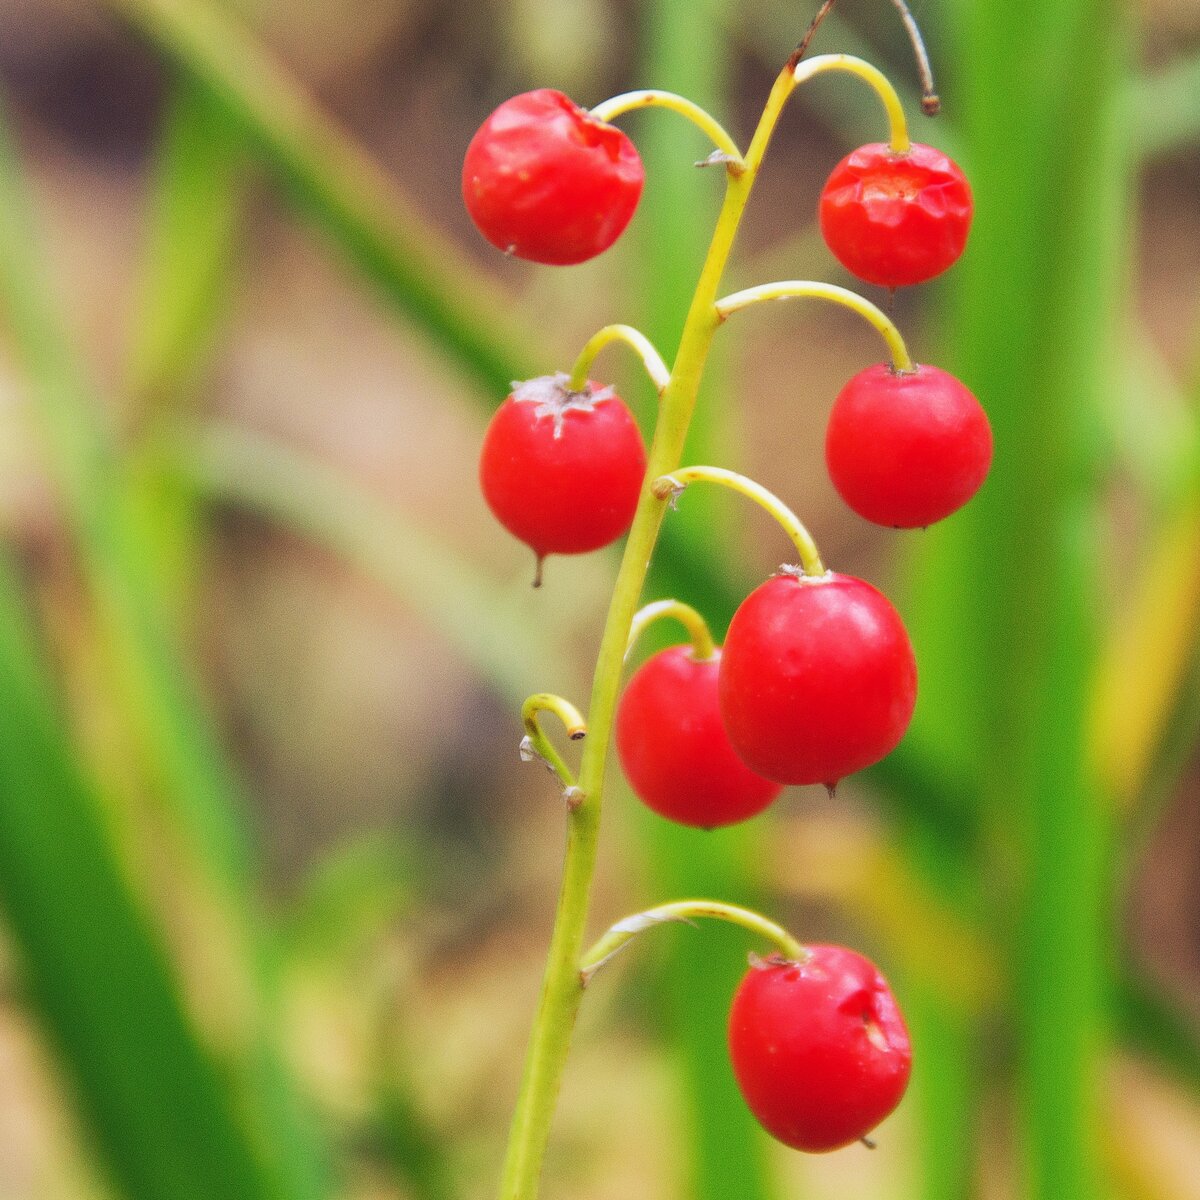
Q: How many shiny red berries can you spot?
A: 7